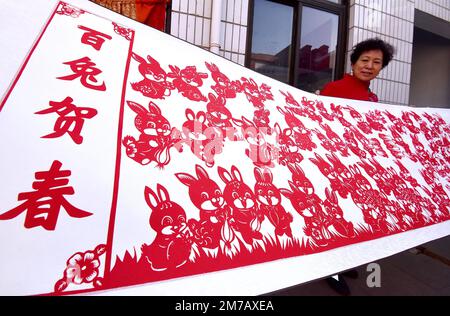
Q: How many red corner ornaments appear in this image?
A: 3